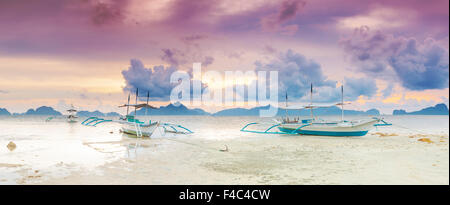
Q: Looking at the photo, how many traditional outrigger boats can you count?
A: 3